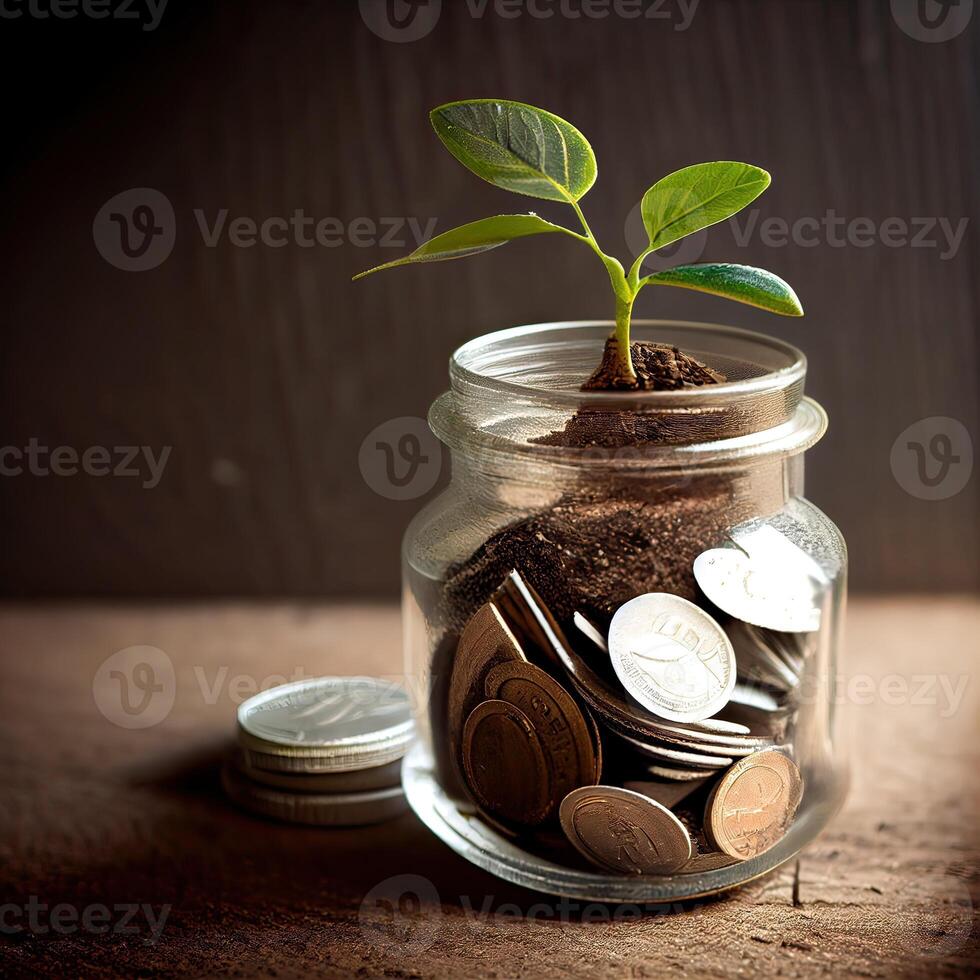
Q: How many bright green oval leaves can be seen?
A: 4